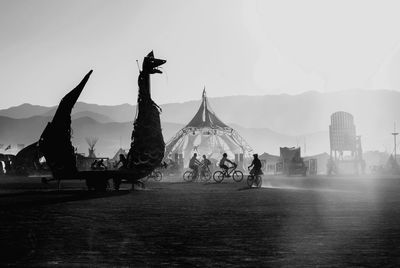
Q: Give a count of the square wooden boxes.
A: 0